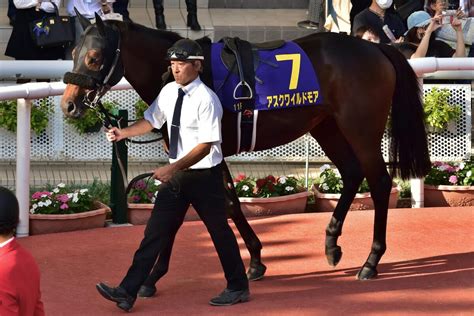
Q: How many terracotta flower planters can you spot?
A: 5